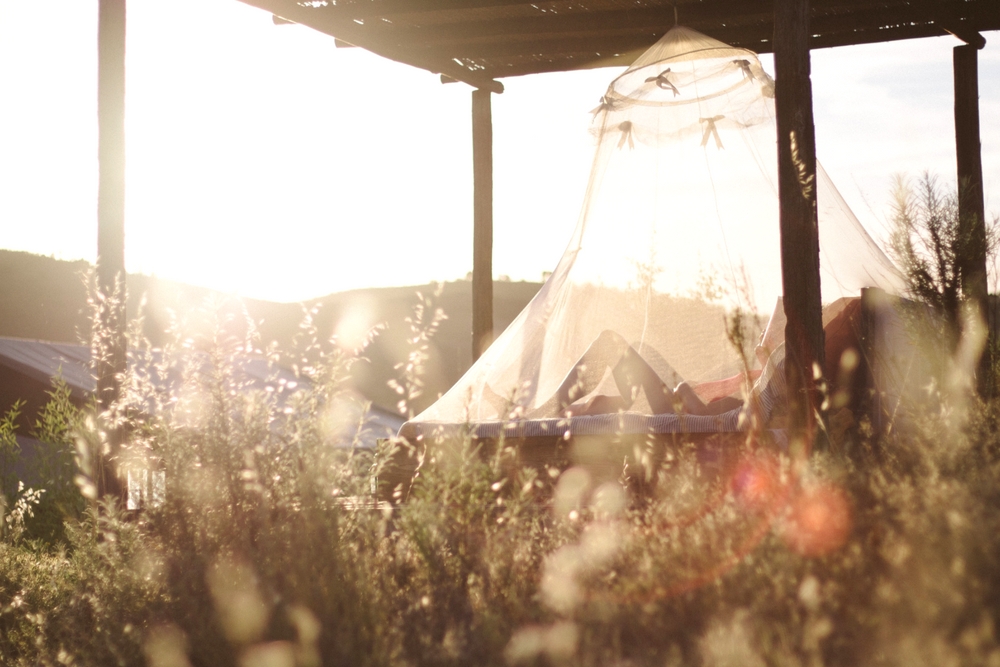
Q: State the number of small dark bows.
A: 5